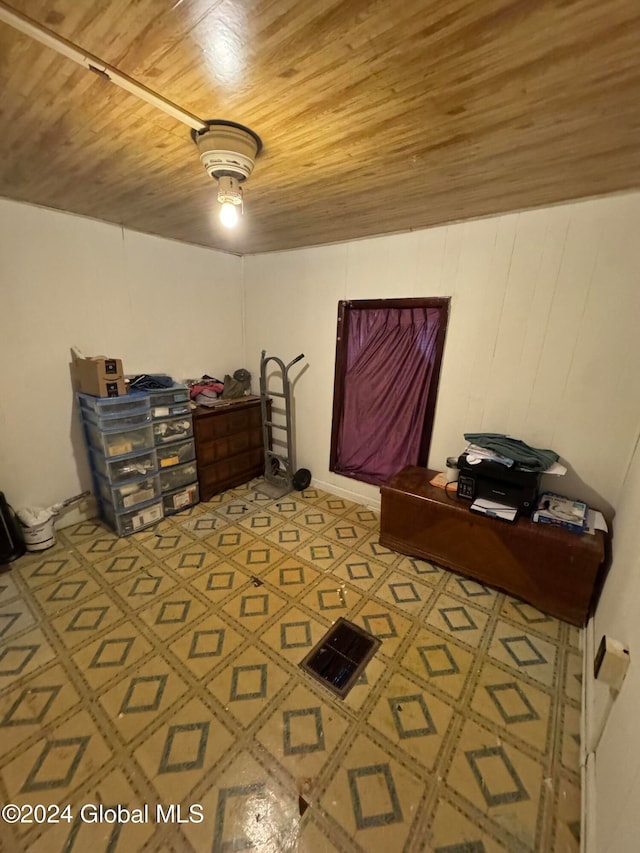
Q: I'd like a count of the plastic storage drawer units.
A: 2